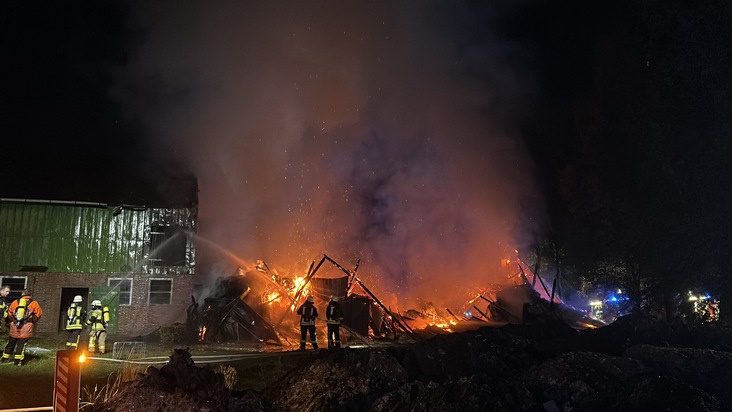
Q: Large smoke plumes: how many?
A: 1